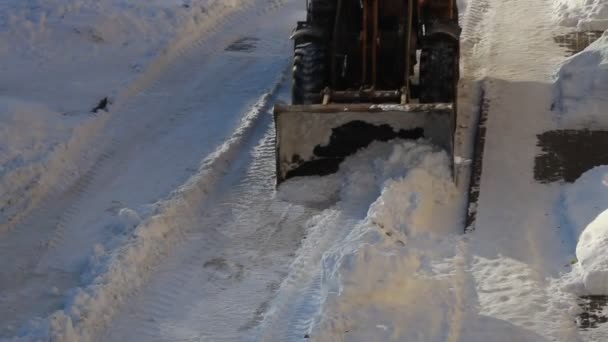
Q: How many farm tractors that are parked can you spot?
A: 0